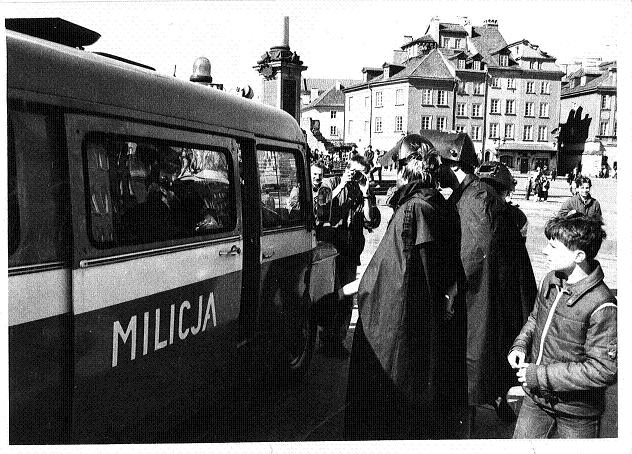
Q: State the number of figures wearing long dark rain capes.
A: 3